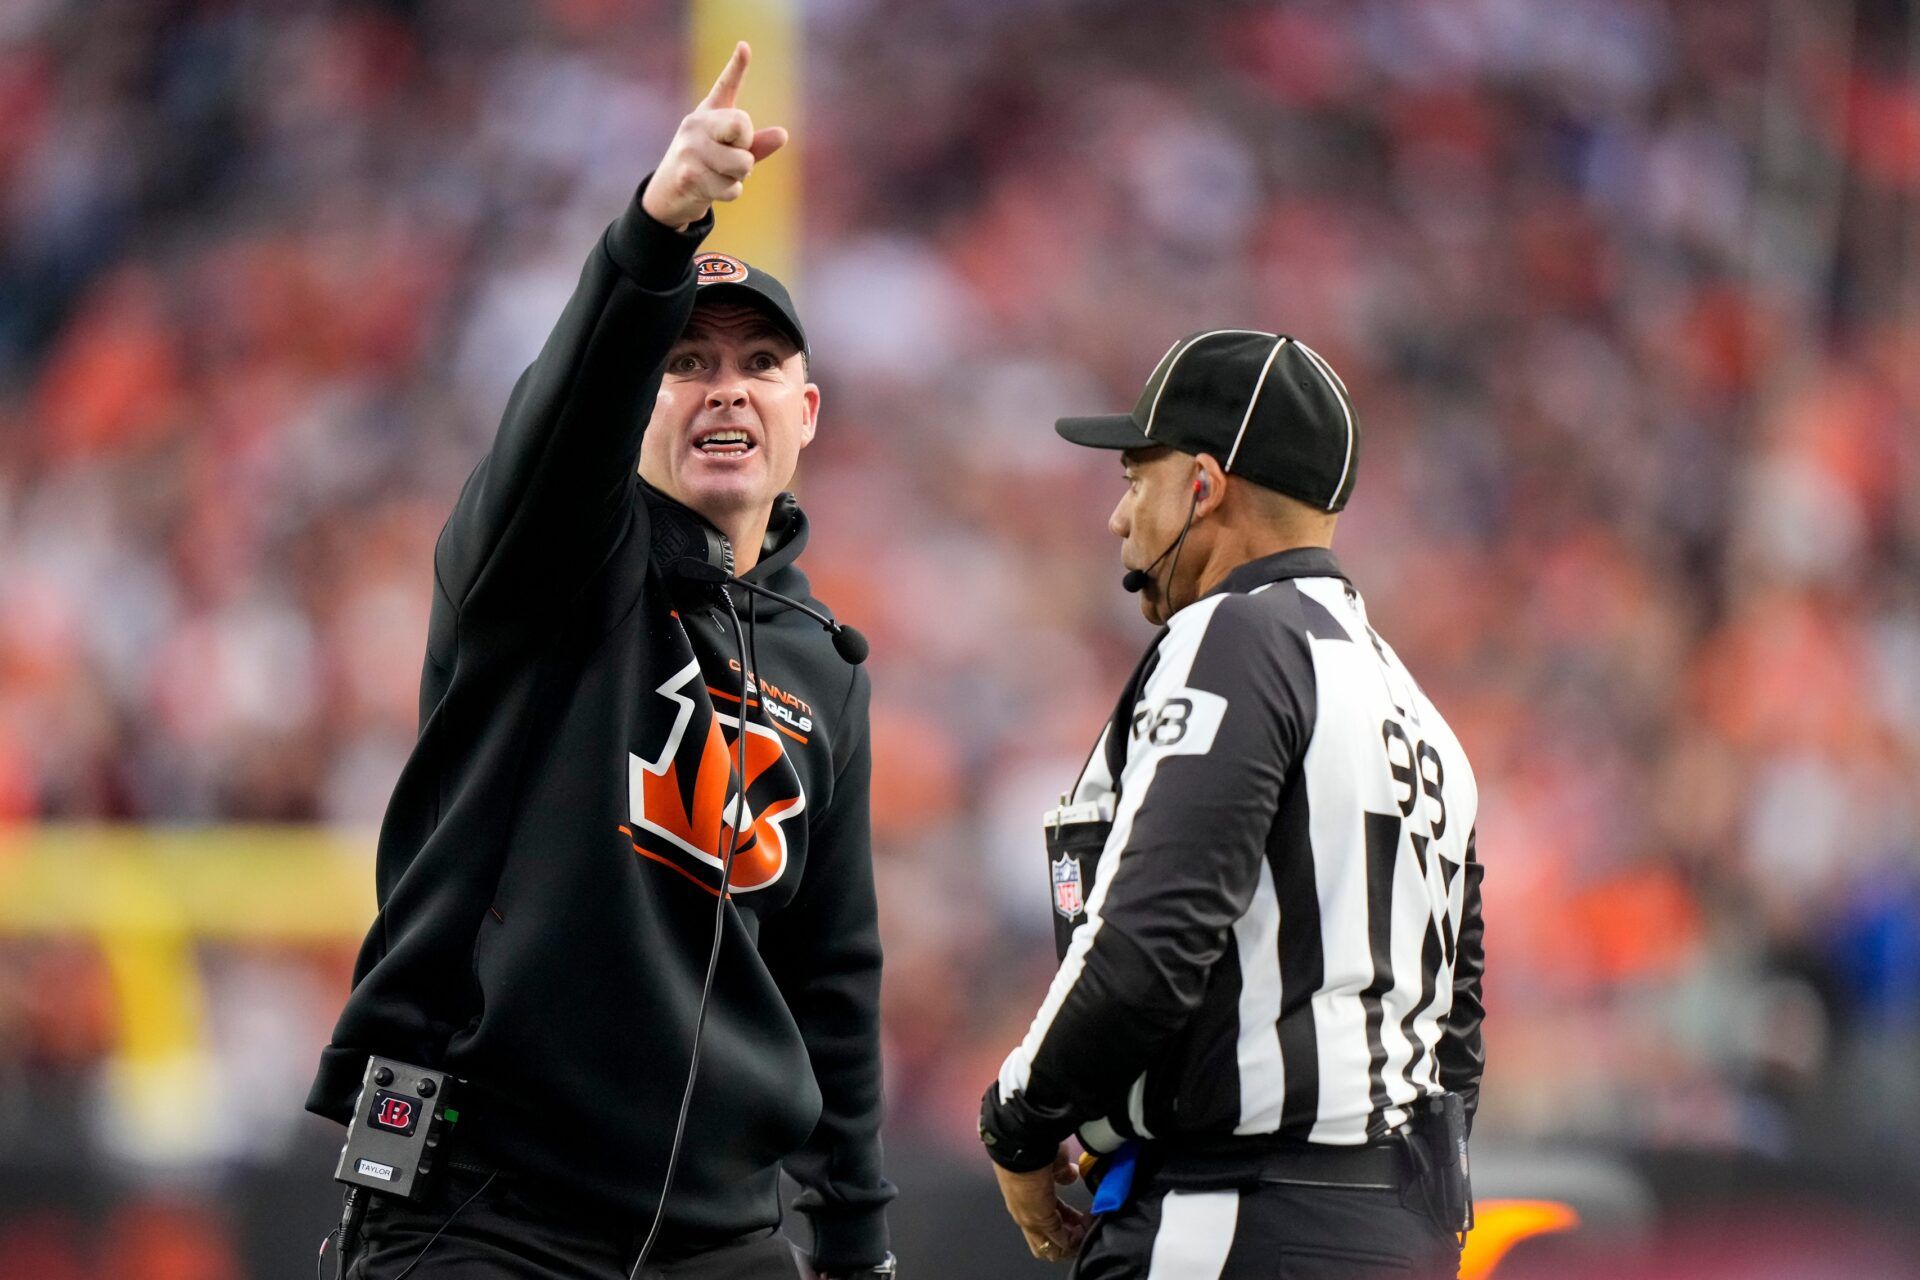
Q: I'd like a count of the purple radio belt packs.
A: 0